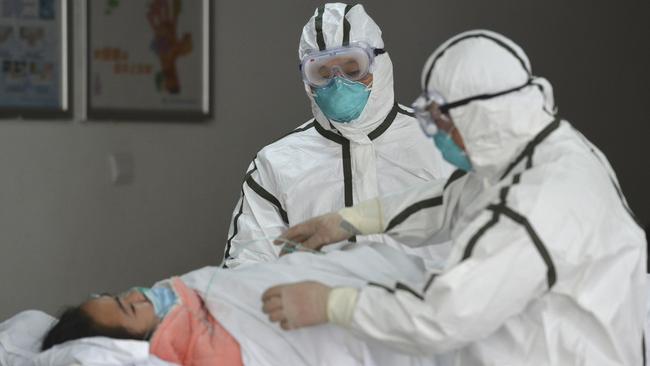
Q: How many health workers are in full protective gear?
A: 2